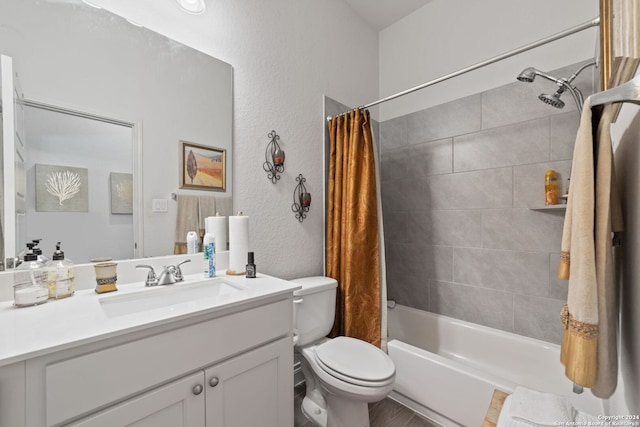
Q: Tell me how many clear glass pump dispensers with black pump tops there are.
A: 2